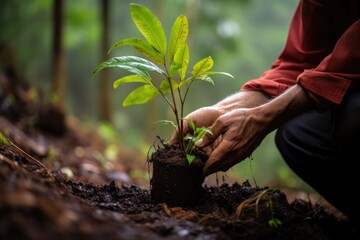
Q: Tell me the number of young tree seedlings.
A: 1